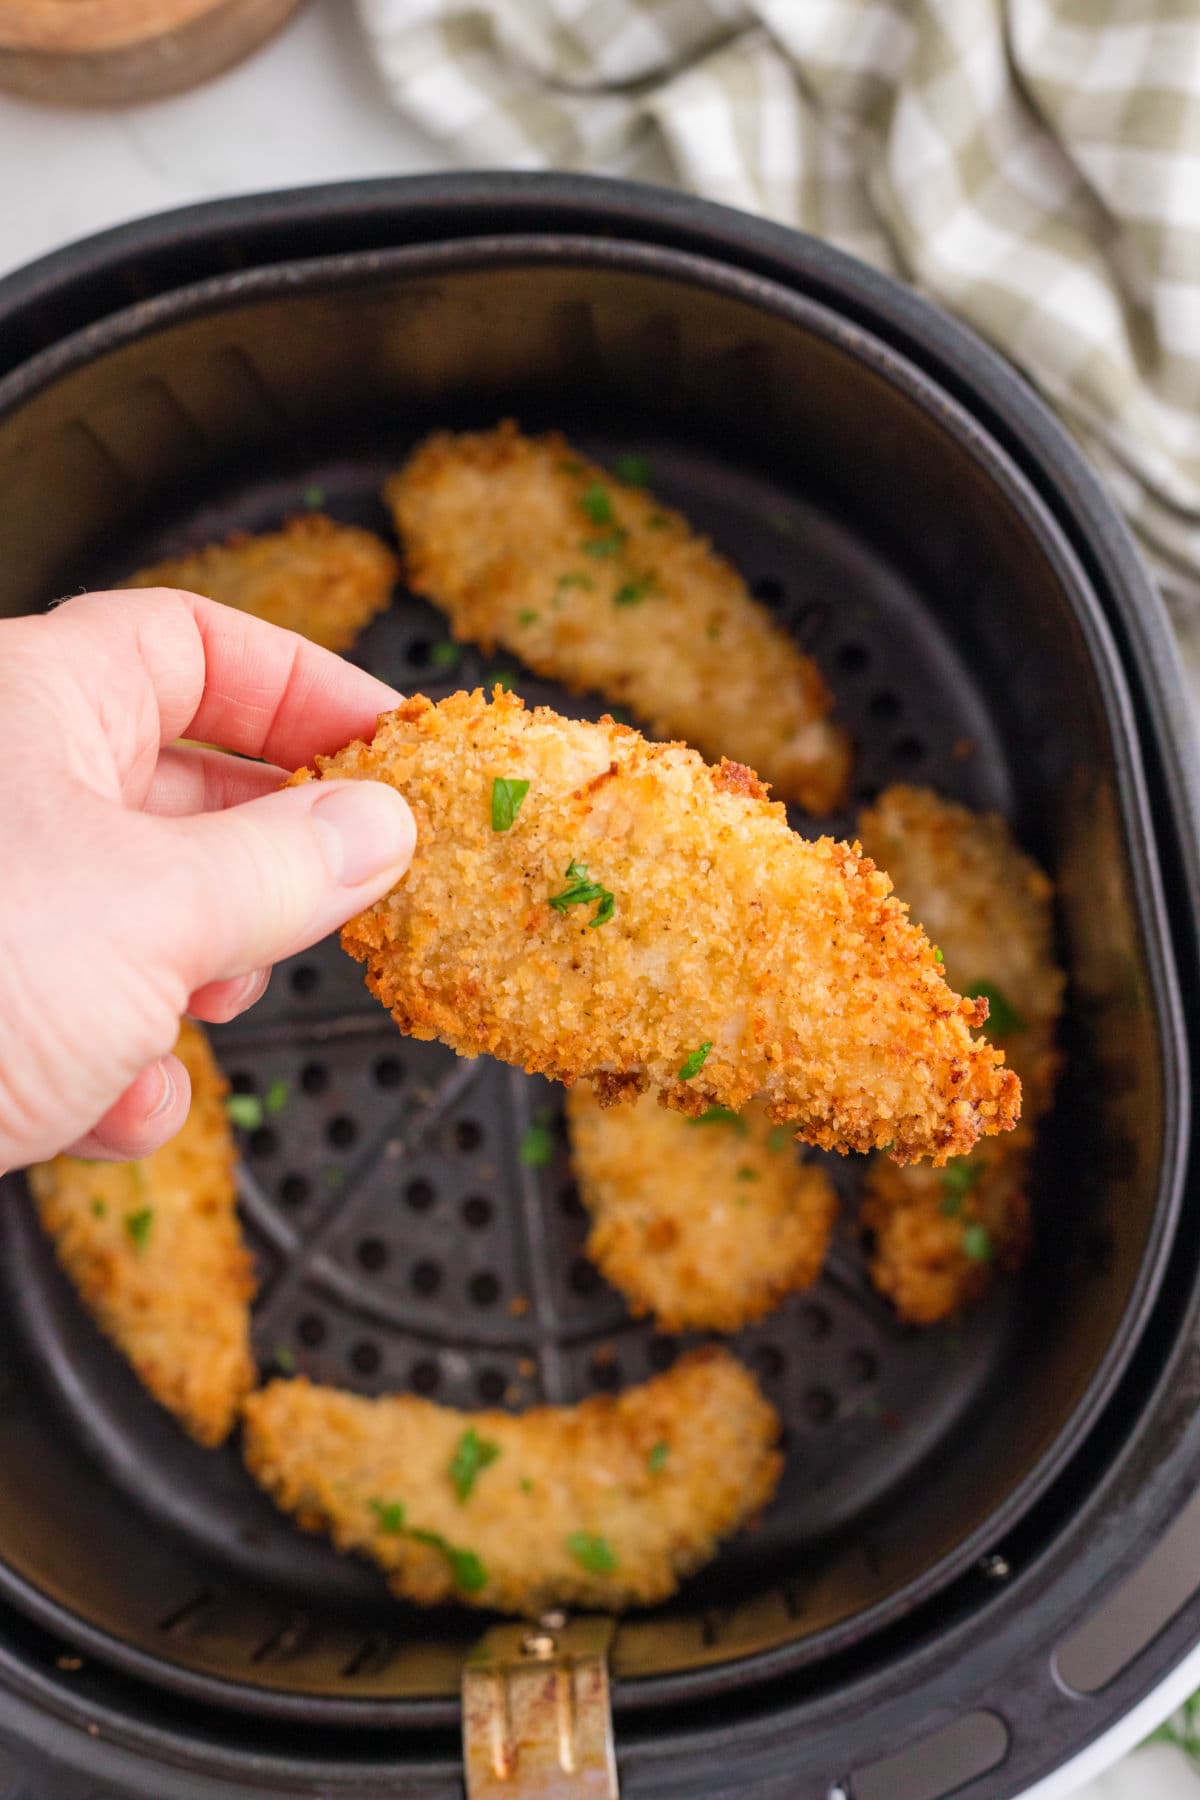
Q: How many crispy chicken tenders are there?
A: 7